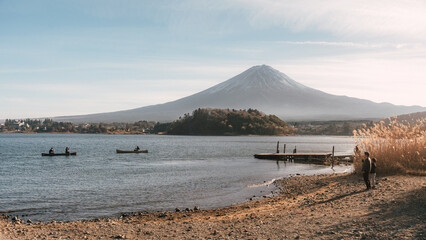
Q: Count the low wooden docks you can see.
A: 1